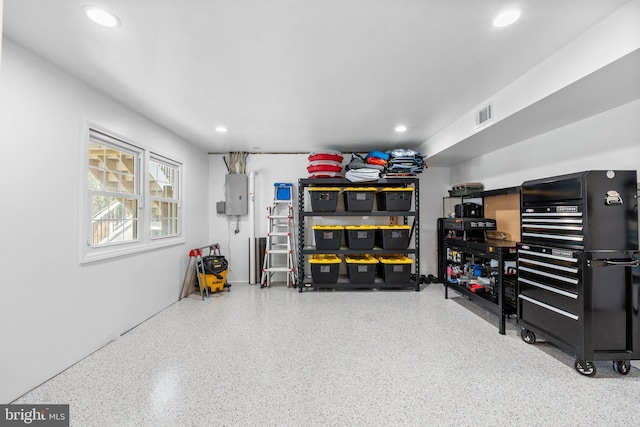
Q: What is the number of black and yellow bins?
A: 9